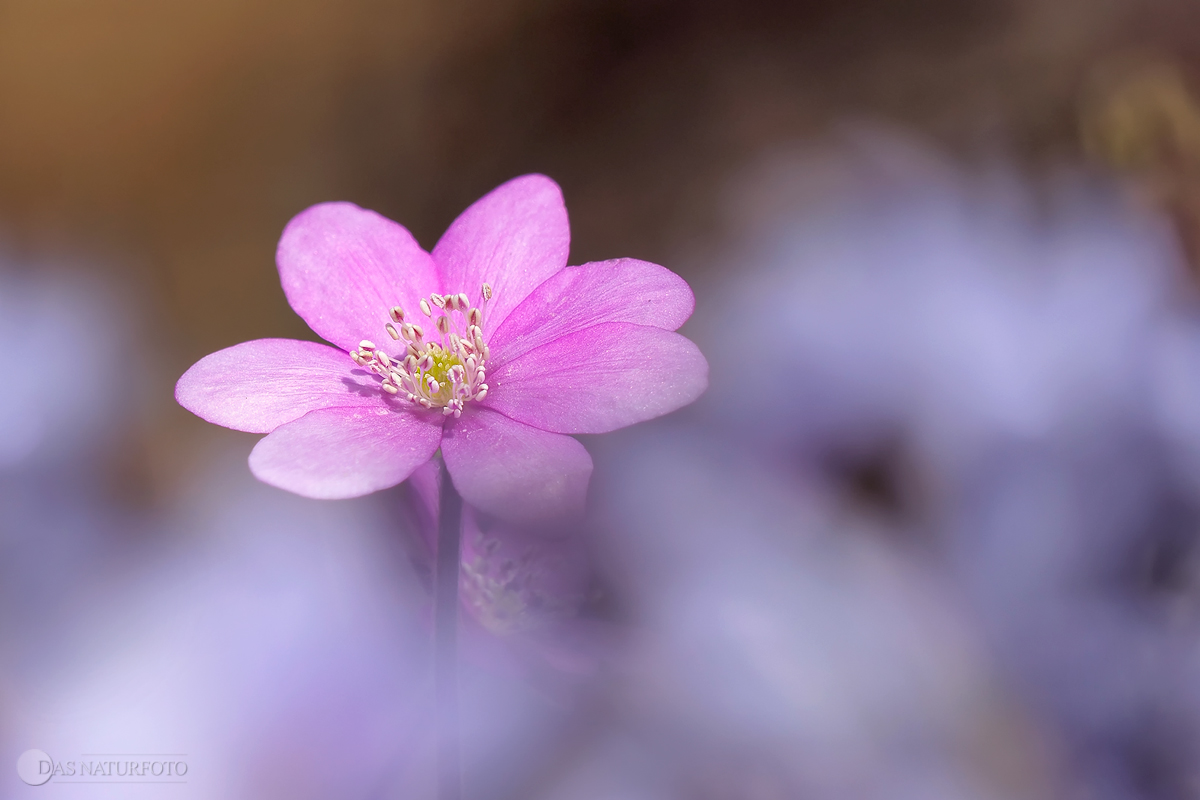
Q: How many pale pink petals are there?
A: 7